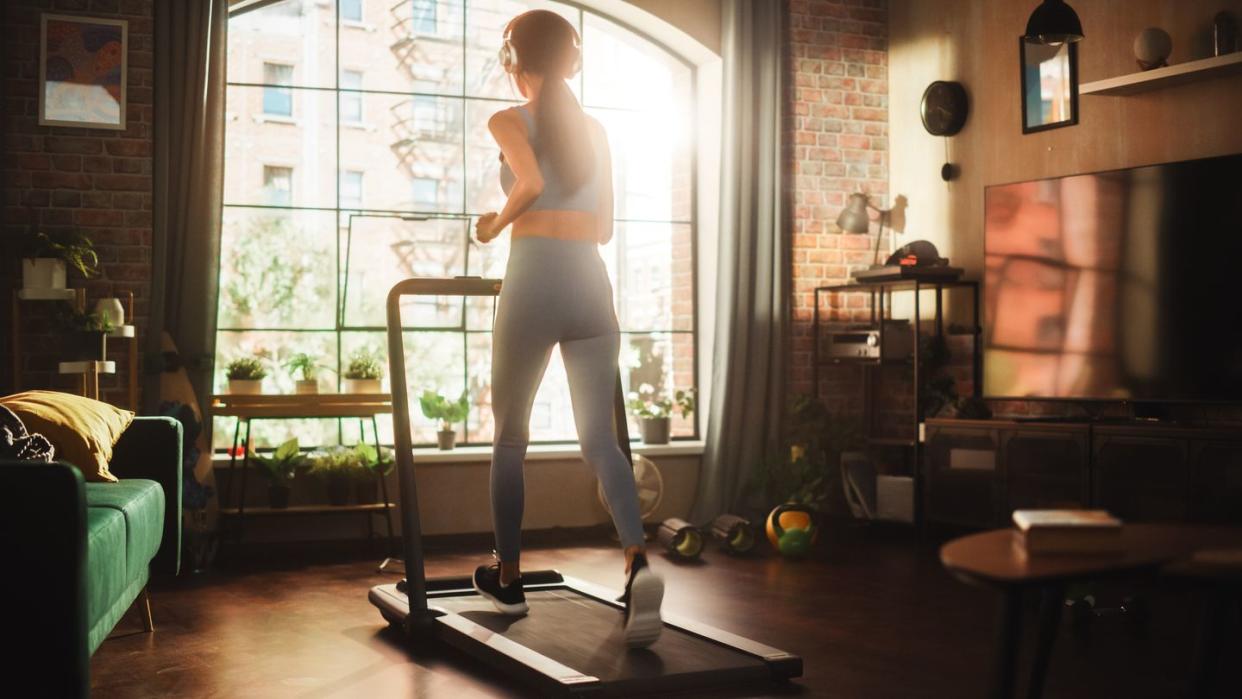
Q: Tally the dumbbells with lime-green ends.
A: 2